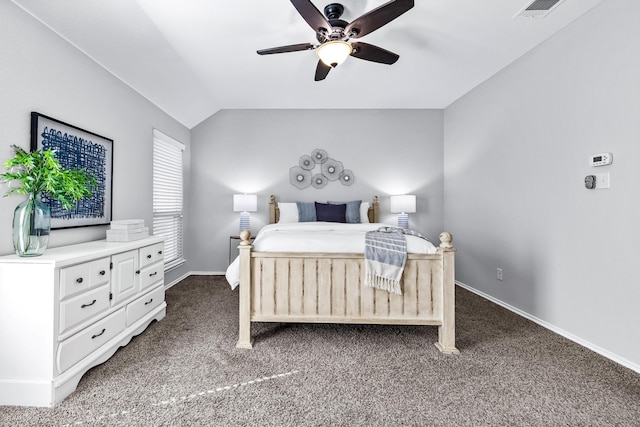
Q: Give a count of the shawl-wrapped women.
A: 0